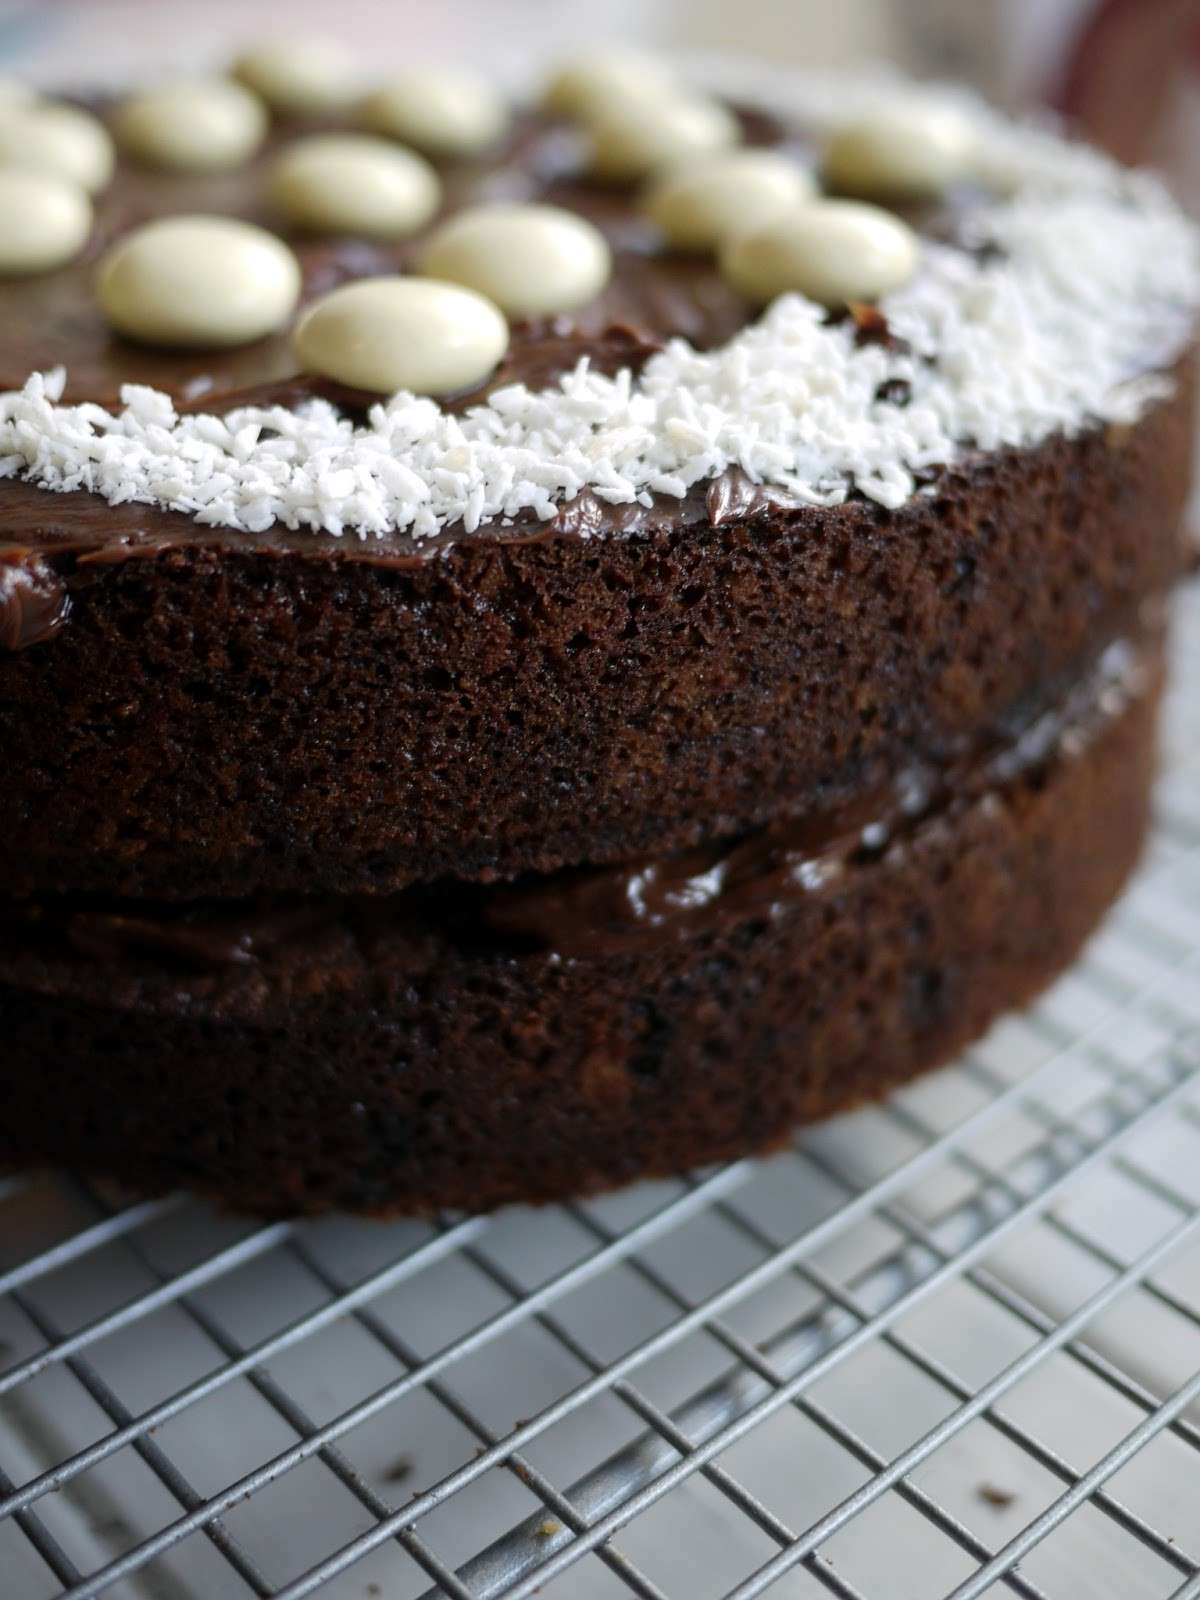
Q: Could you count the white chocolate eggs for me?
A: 15